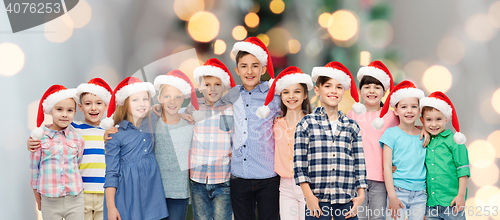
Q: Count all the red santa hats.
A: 11